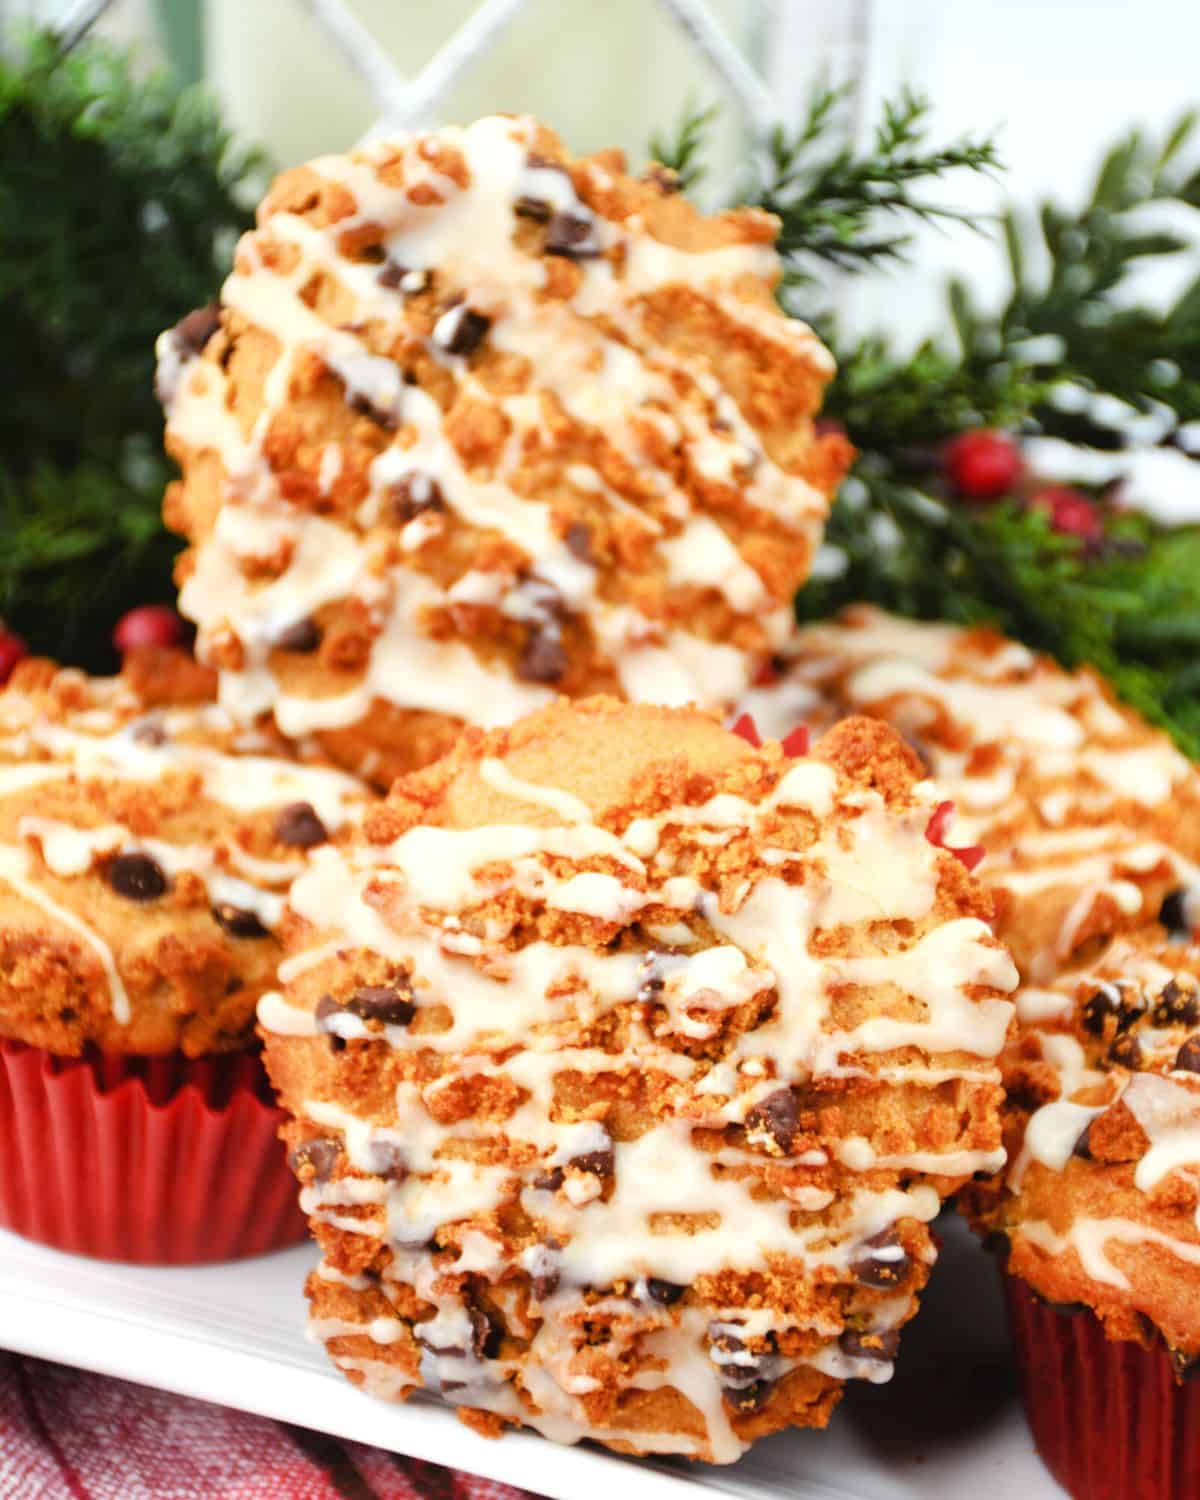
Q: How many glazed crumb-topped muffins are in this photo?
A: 5